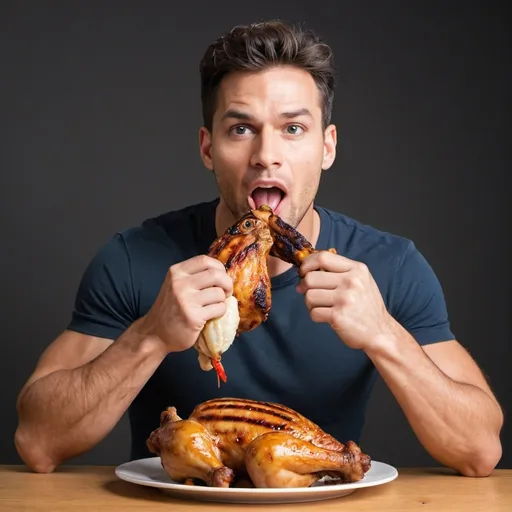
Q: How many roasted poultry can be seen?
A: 2